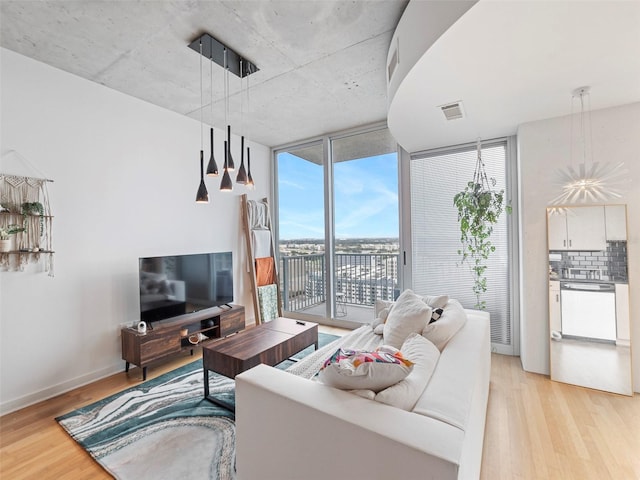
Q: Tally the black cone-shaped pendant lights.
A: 6